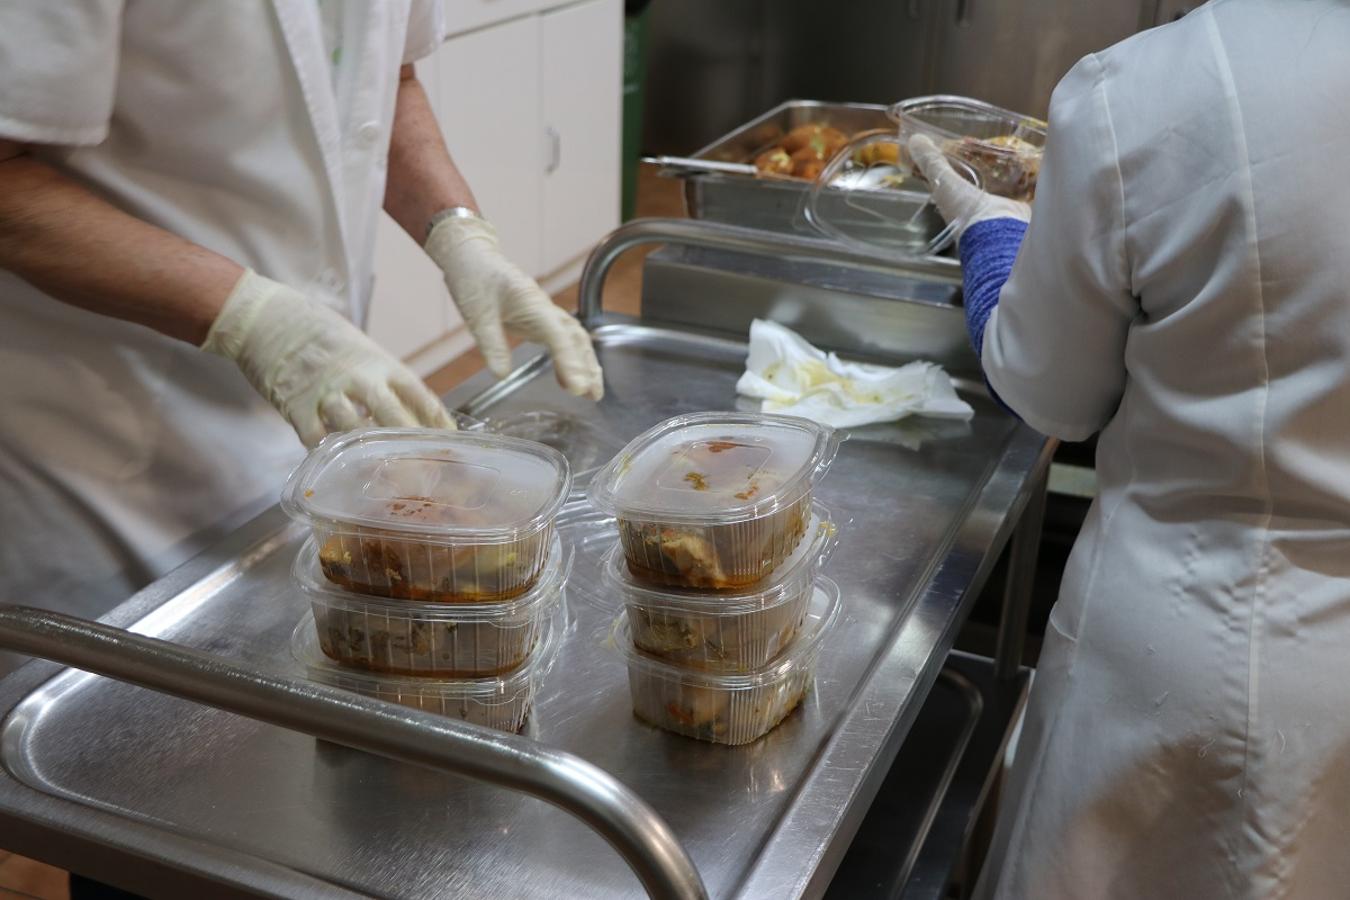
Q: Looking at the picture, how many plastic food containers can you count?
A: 7